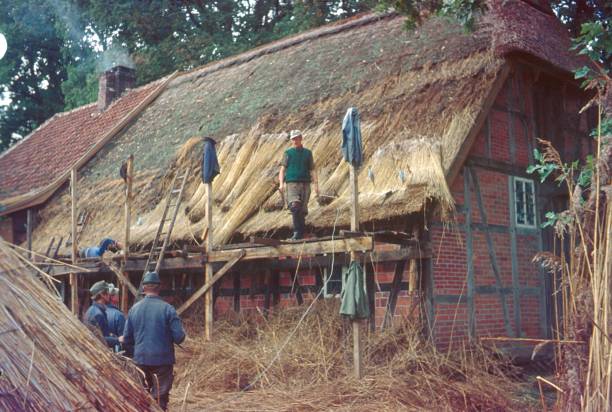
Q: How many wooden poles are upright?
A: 4